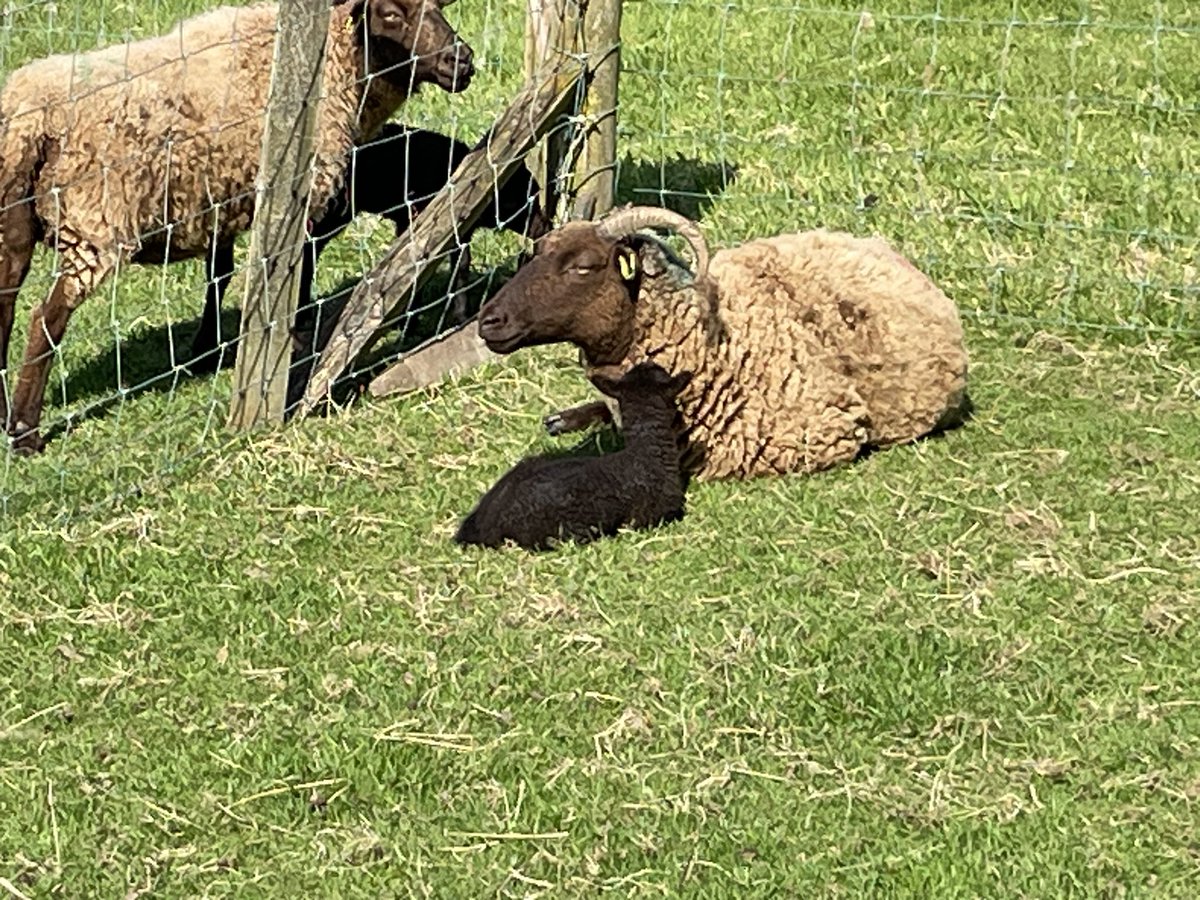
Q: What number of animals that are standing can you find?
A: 2